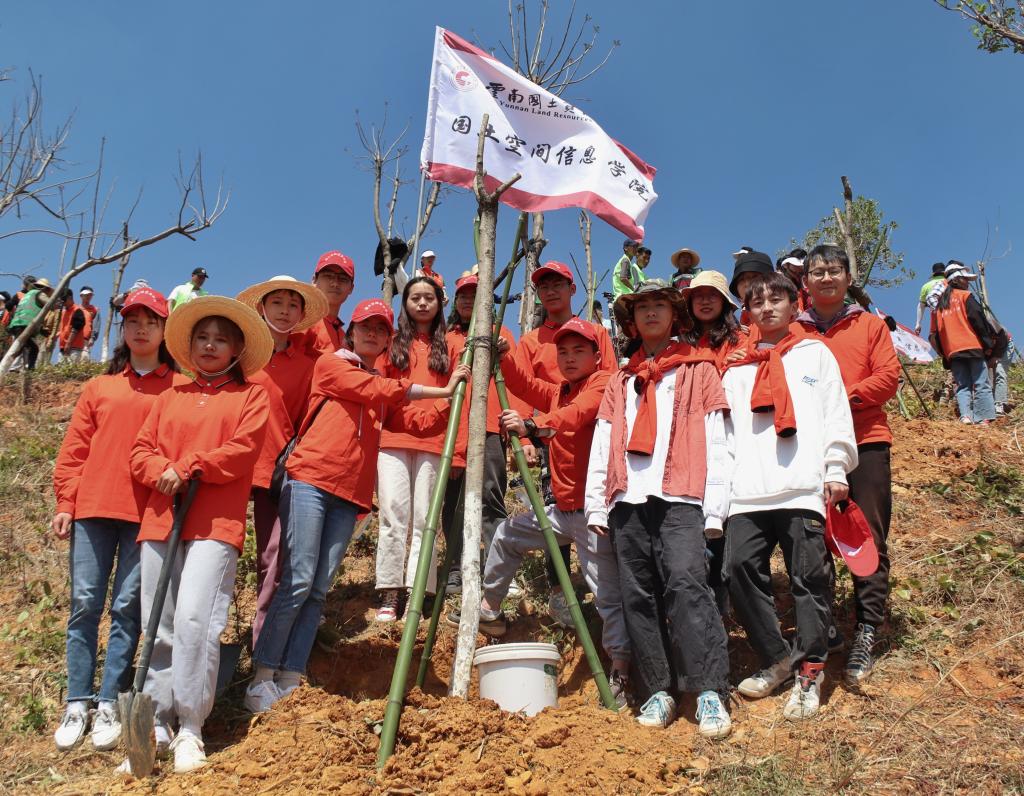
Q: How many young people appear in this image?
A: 14